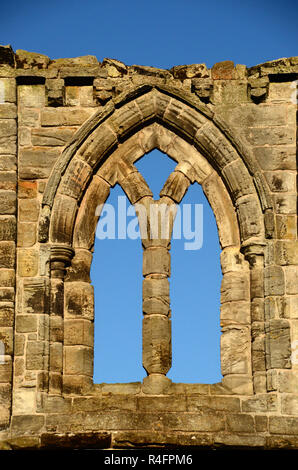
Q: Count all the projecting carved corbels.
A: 4